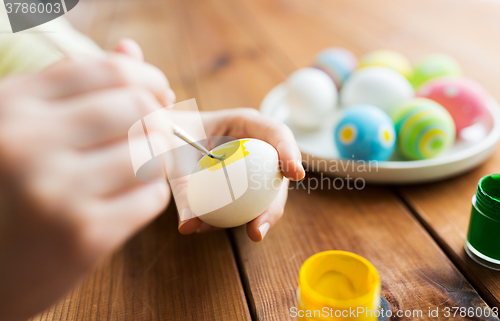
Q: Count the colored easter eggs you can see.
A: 6